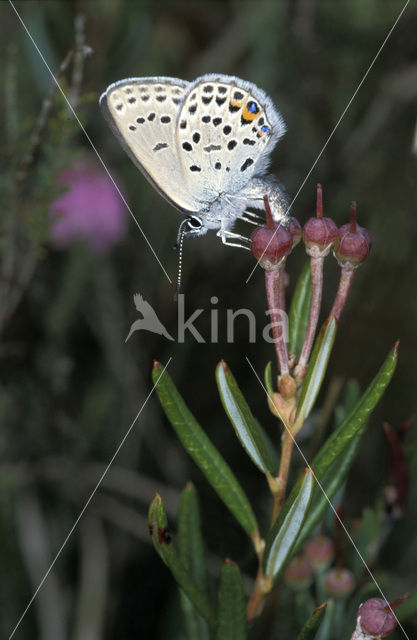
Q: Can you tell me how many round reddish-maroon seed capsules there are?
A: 8